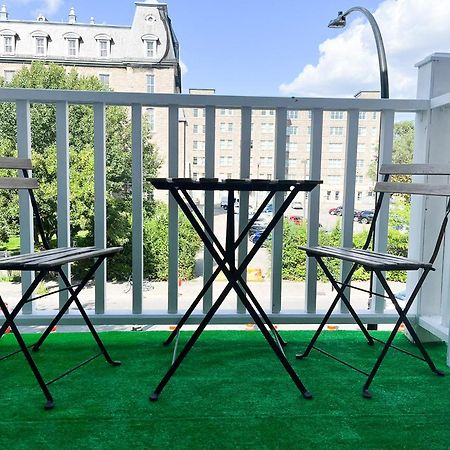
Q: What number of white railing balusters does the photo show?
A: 11